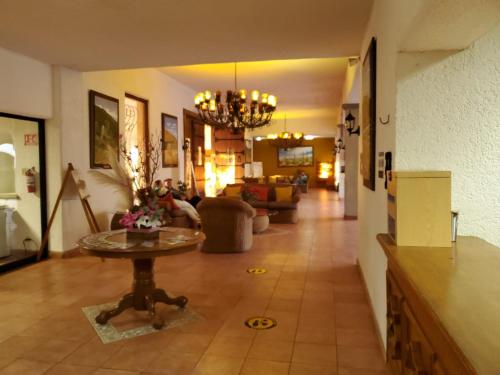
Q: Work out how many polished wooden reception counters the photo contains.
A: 1